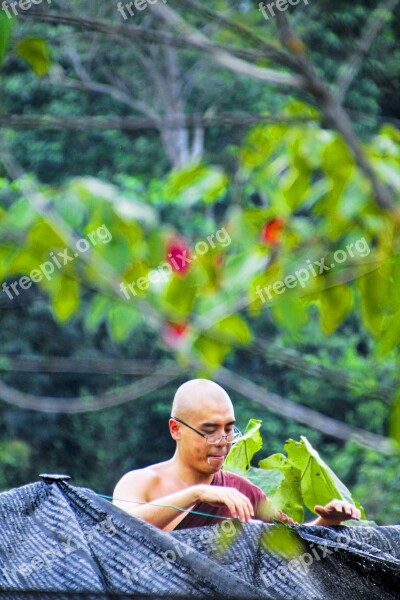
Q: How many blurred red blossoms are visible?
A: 3